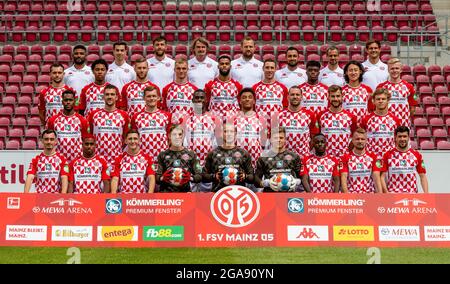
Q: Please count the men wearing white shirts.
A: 8